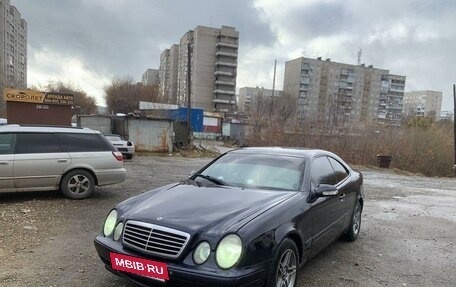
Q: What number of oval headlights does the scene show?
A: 4